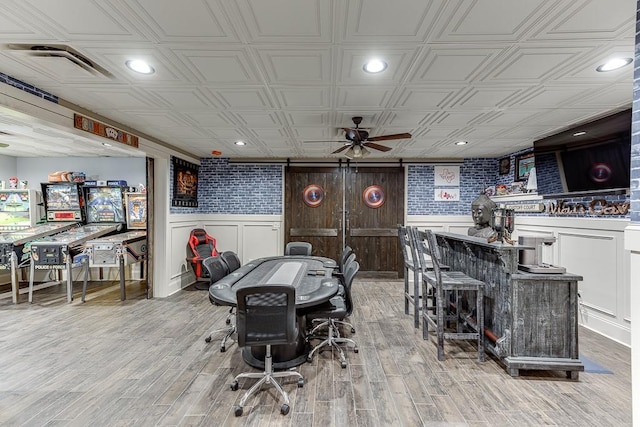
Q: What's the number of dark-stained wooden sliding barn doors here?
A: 2